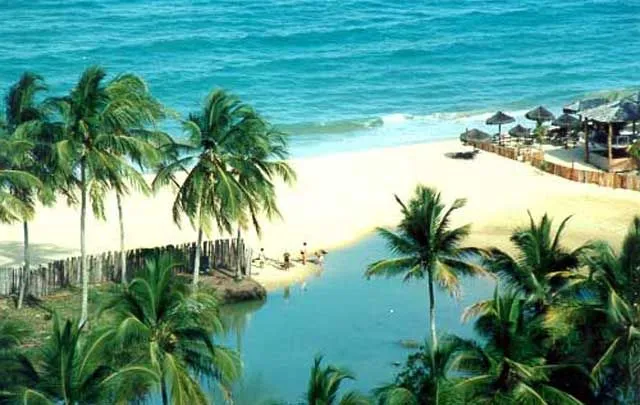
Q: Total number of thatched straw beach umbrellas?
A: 5